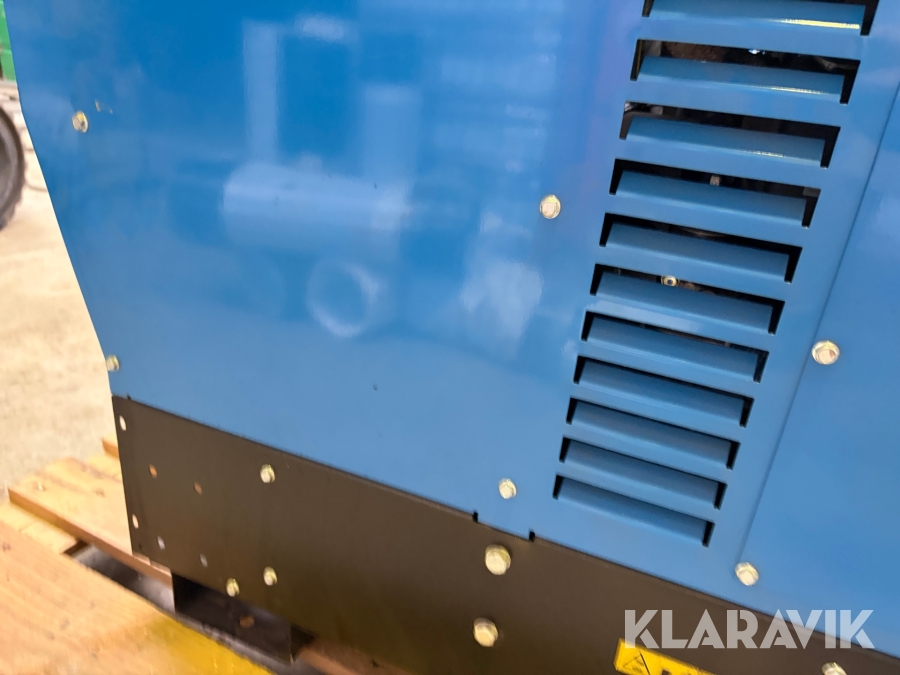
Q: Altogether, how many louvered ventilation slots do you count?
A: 11